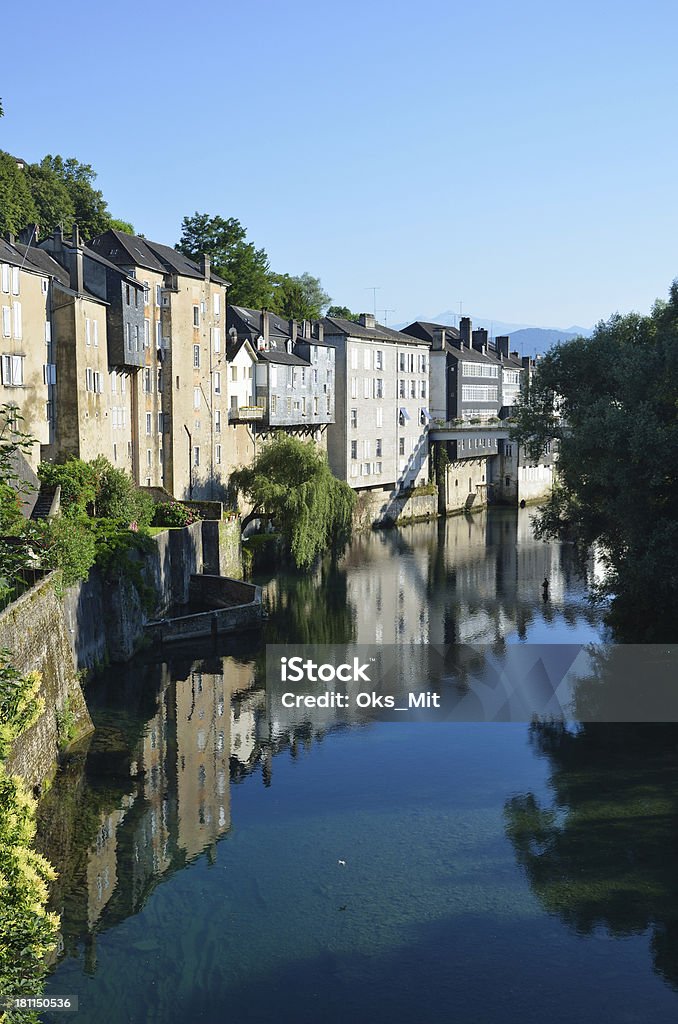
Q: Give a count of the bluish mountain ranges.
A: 2